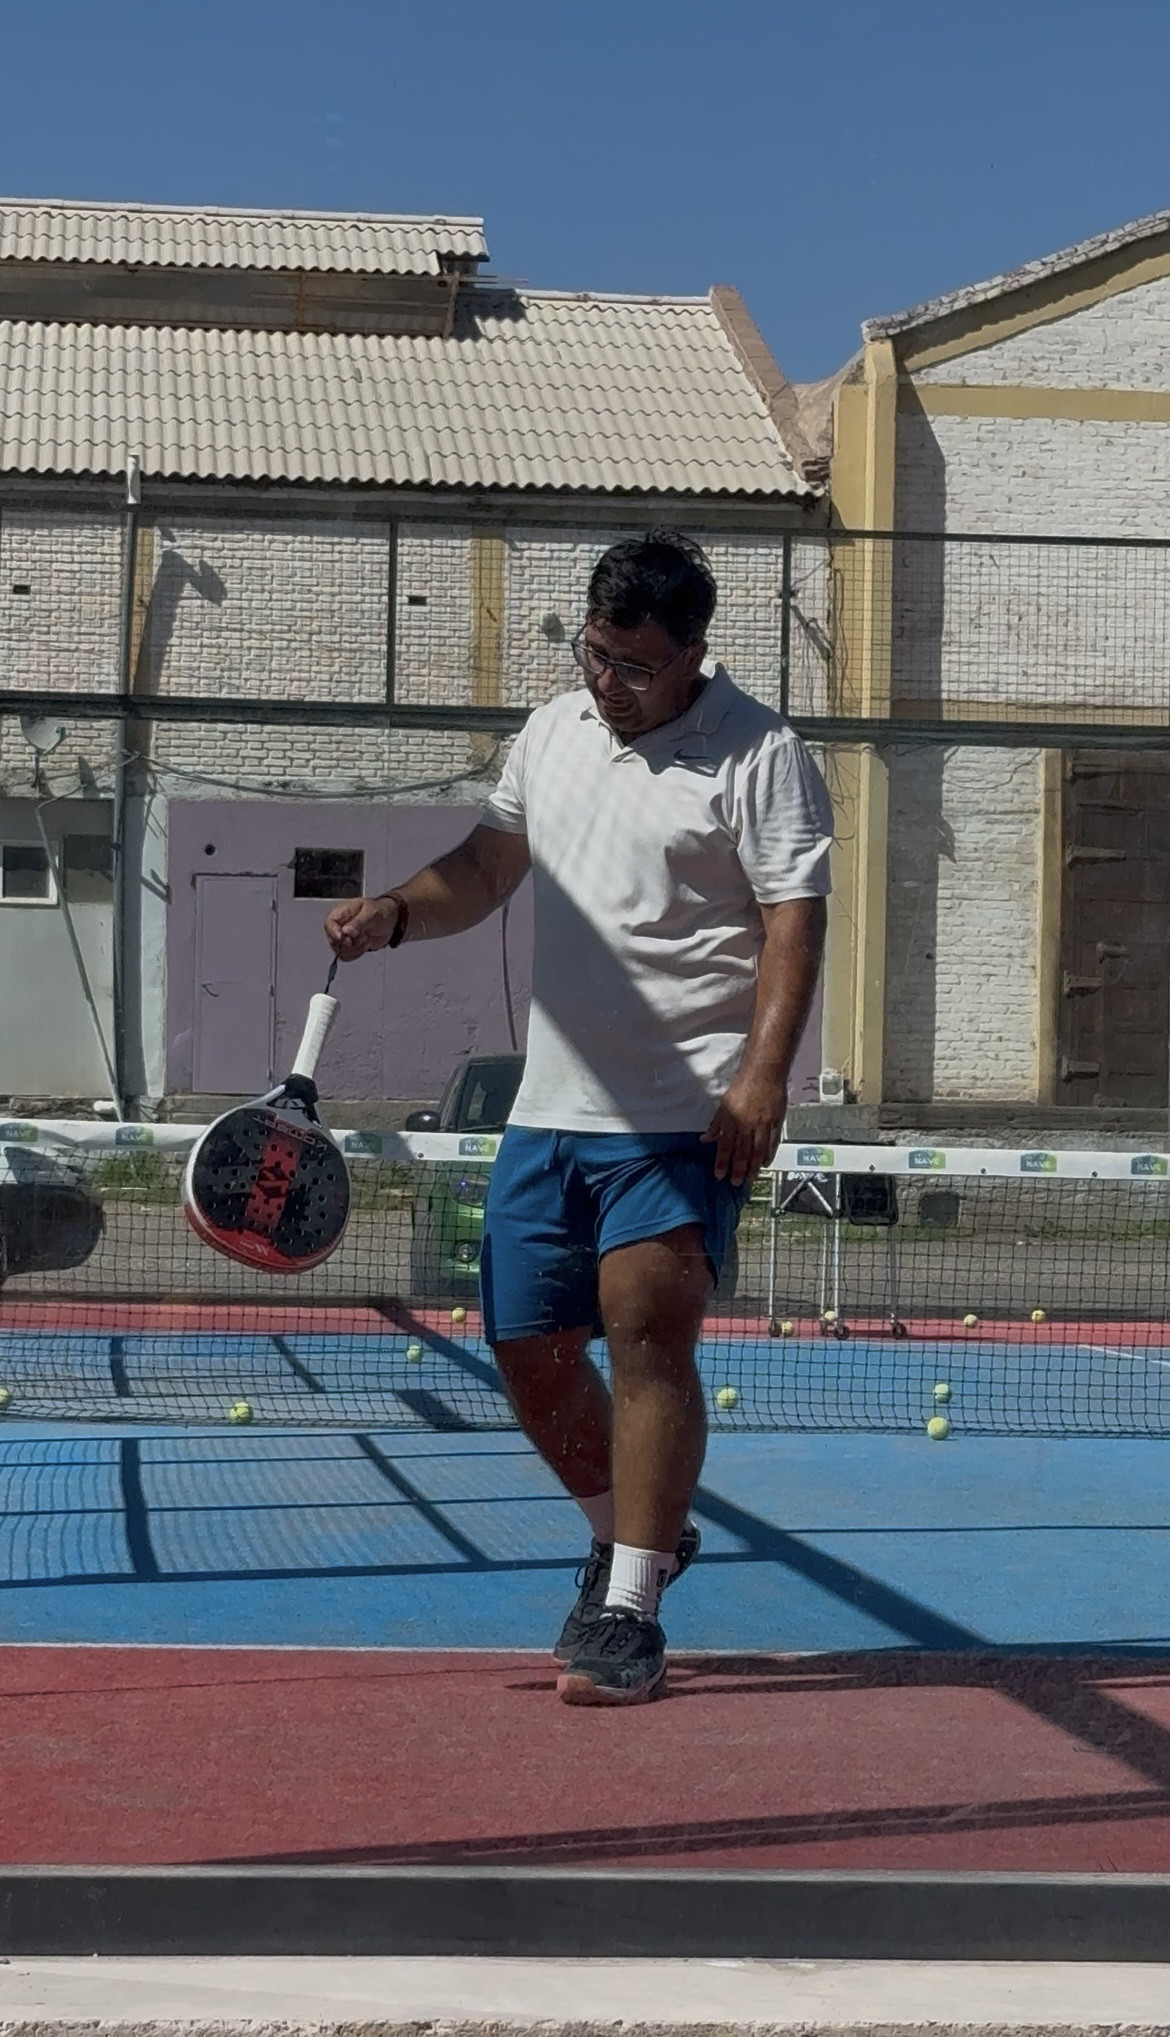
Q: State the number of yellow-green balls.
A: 11